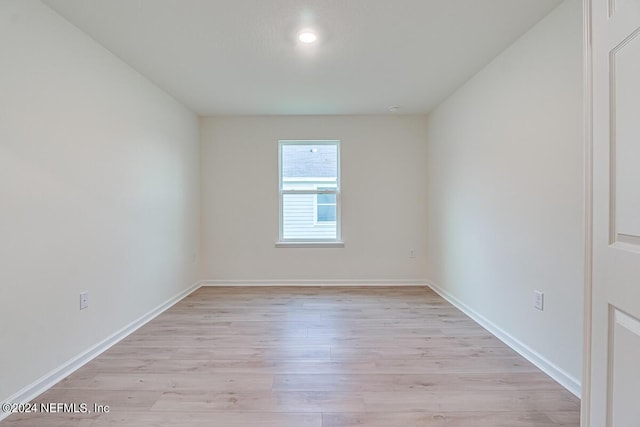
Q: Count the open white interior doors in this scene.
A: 1